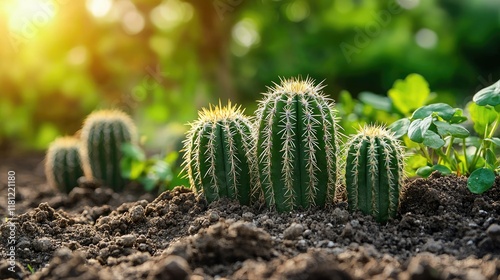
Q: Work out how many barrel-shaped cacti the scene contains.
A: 5